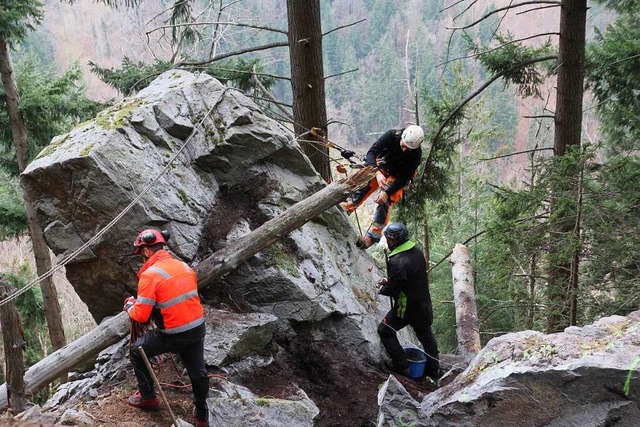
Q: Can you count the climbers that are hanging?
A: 1